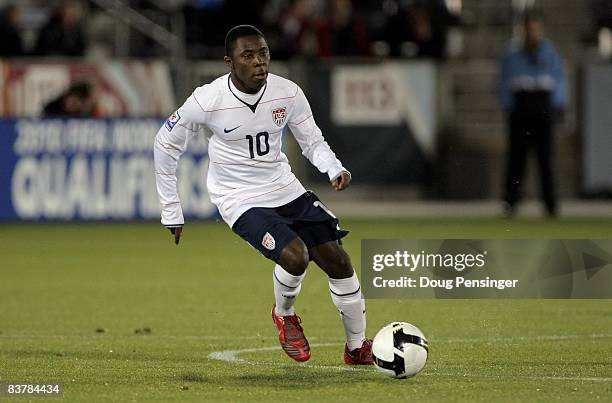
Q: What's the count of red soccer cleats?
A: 2